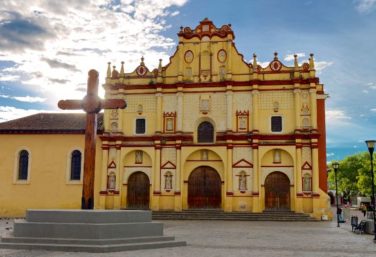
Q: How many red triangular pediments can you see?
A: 4